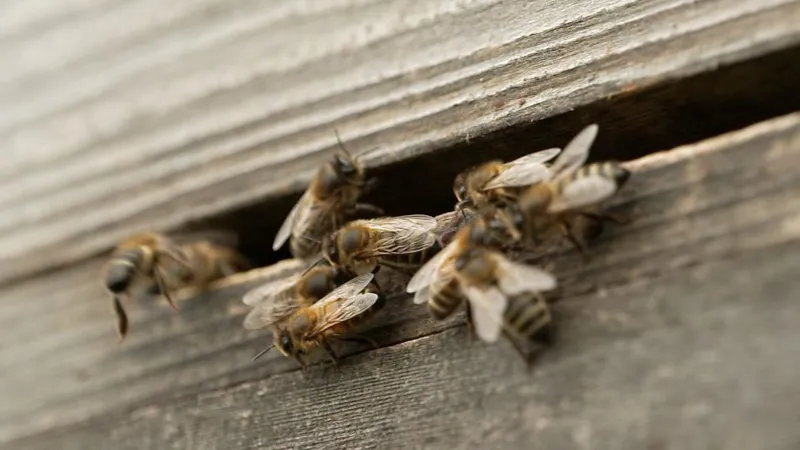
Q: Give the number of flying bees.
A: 1